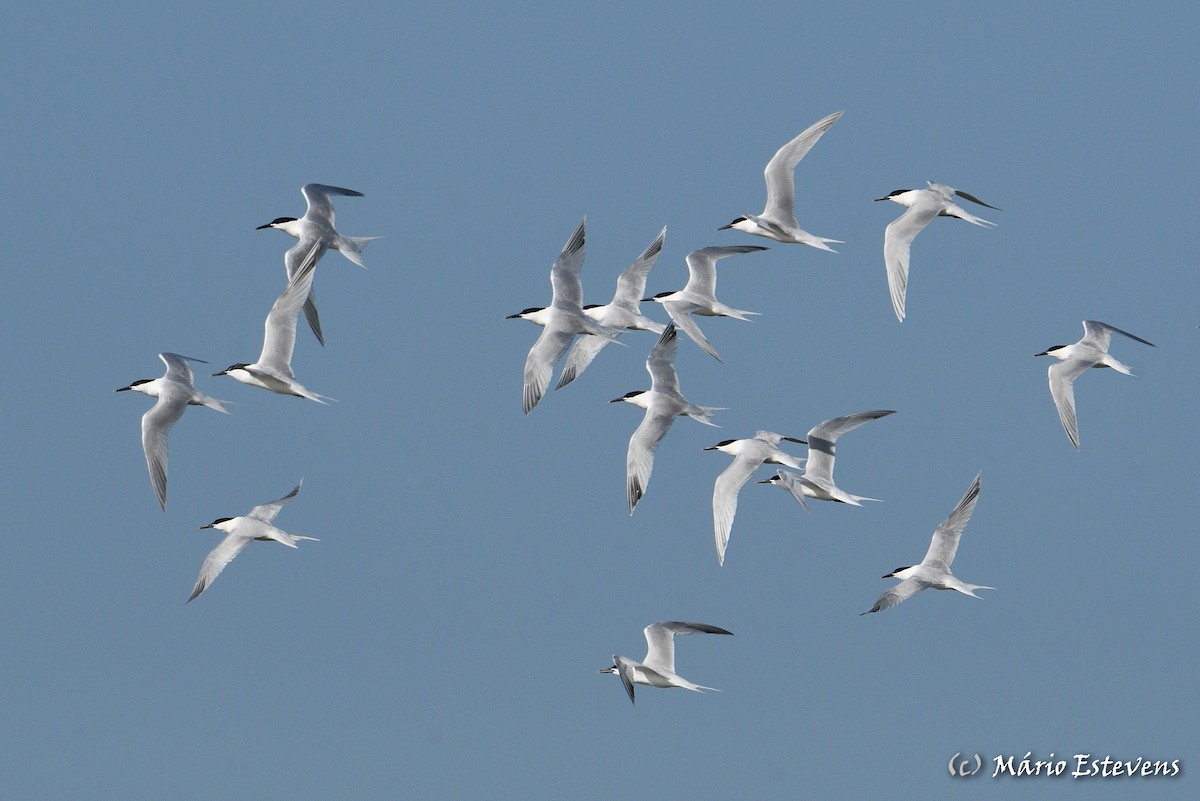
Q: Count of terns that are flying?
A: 15